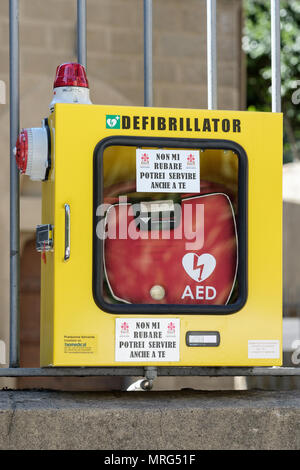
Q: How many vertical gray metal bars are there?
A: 5